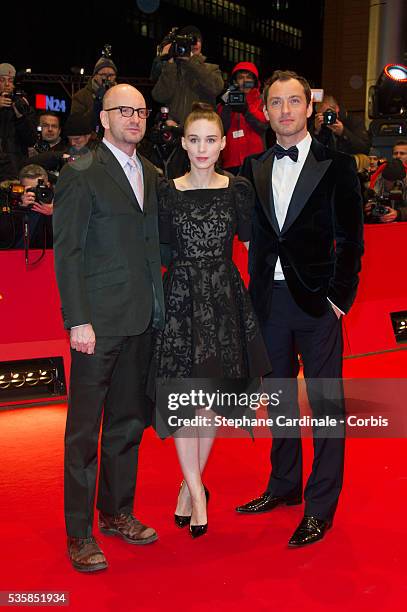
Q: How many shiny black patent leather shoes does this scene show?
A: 4